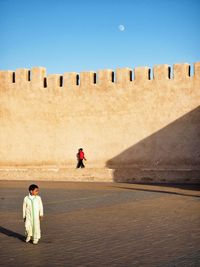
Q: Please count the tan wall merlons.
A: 12